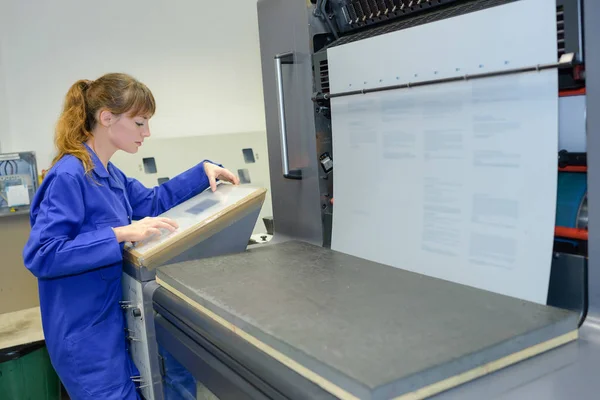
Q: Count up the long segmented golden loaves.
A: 0